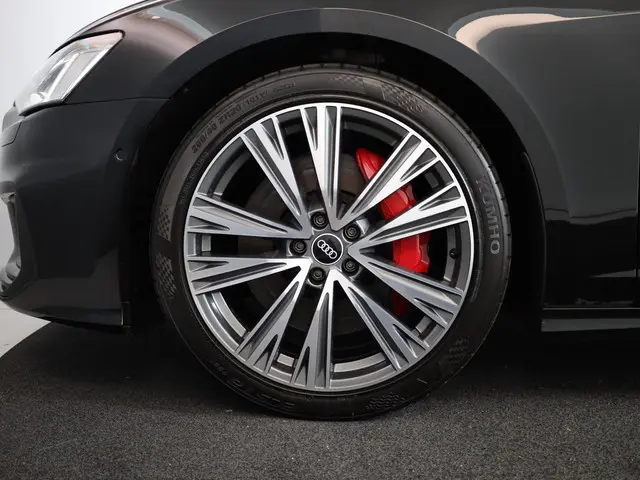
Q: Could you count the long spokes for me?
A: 10